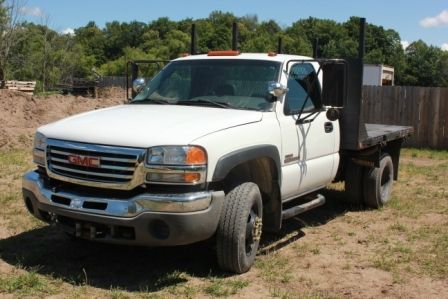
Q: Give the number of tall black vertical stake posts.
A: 5